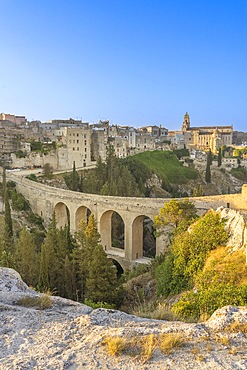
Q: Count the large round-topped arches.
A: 4